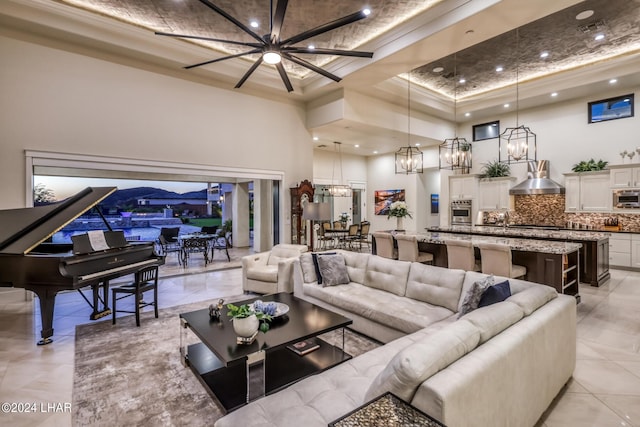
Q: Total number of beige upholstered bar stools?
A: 4